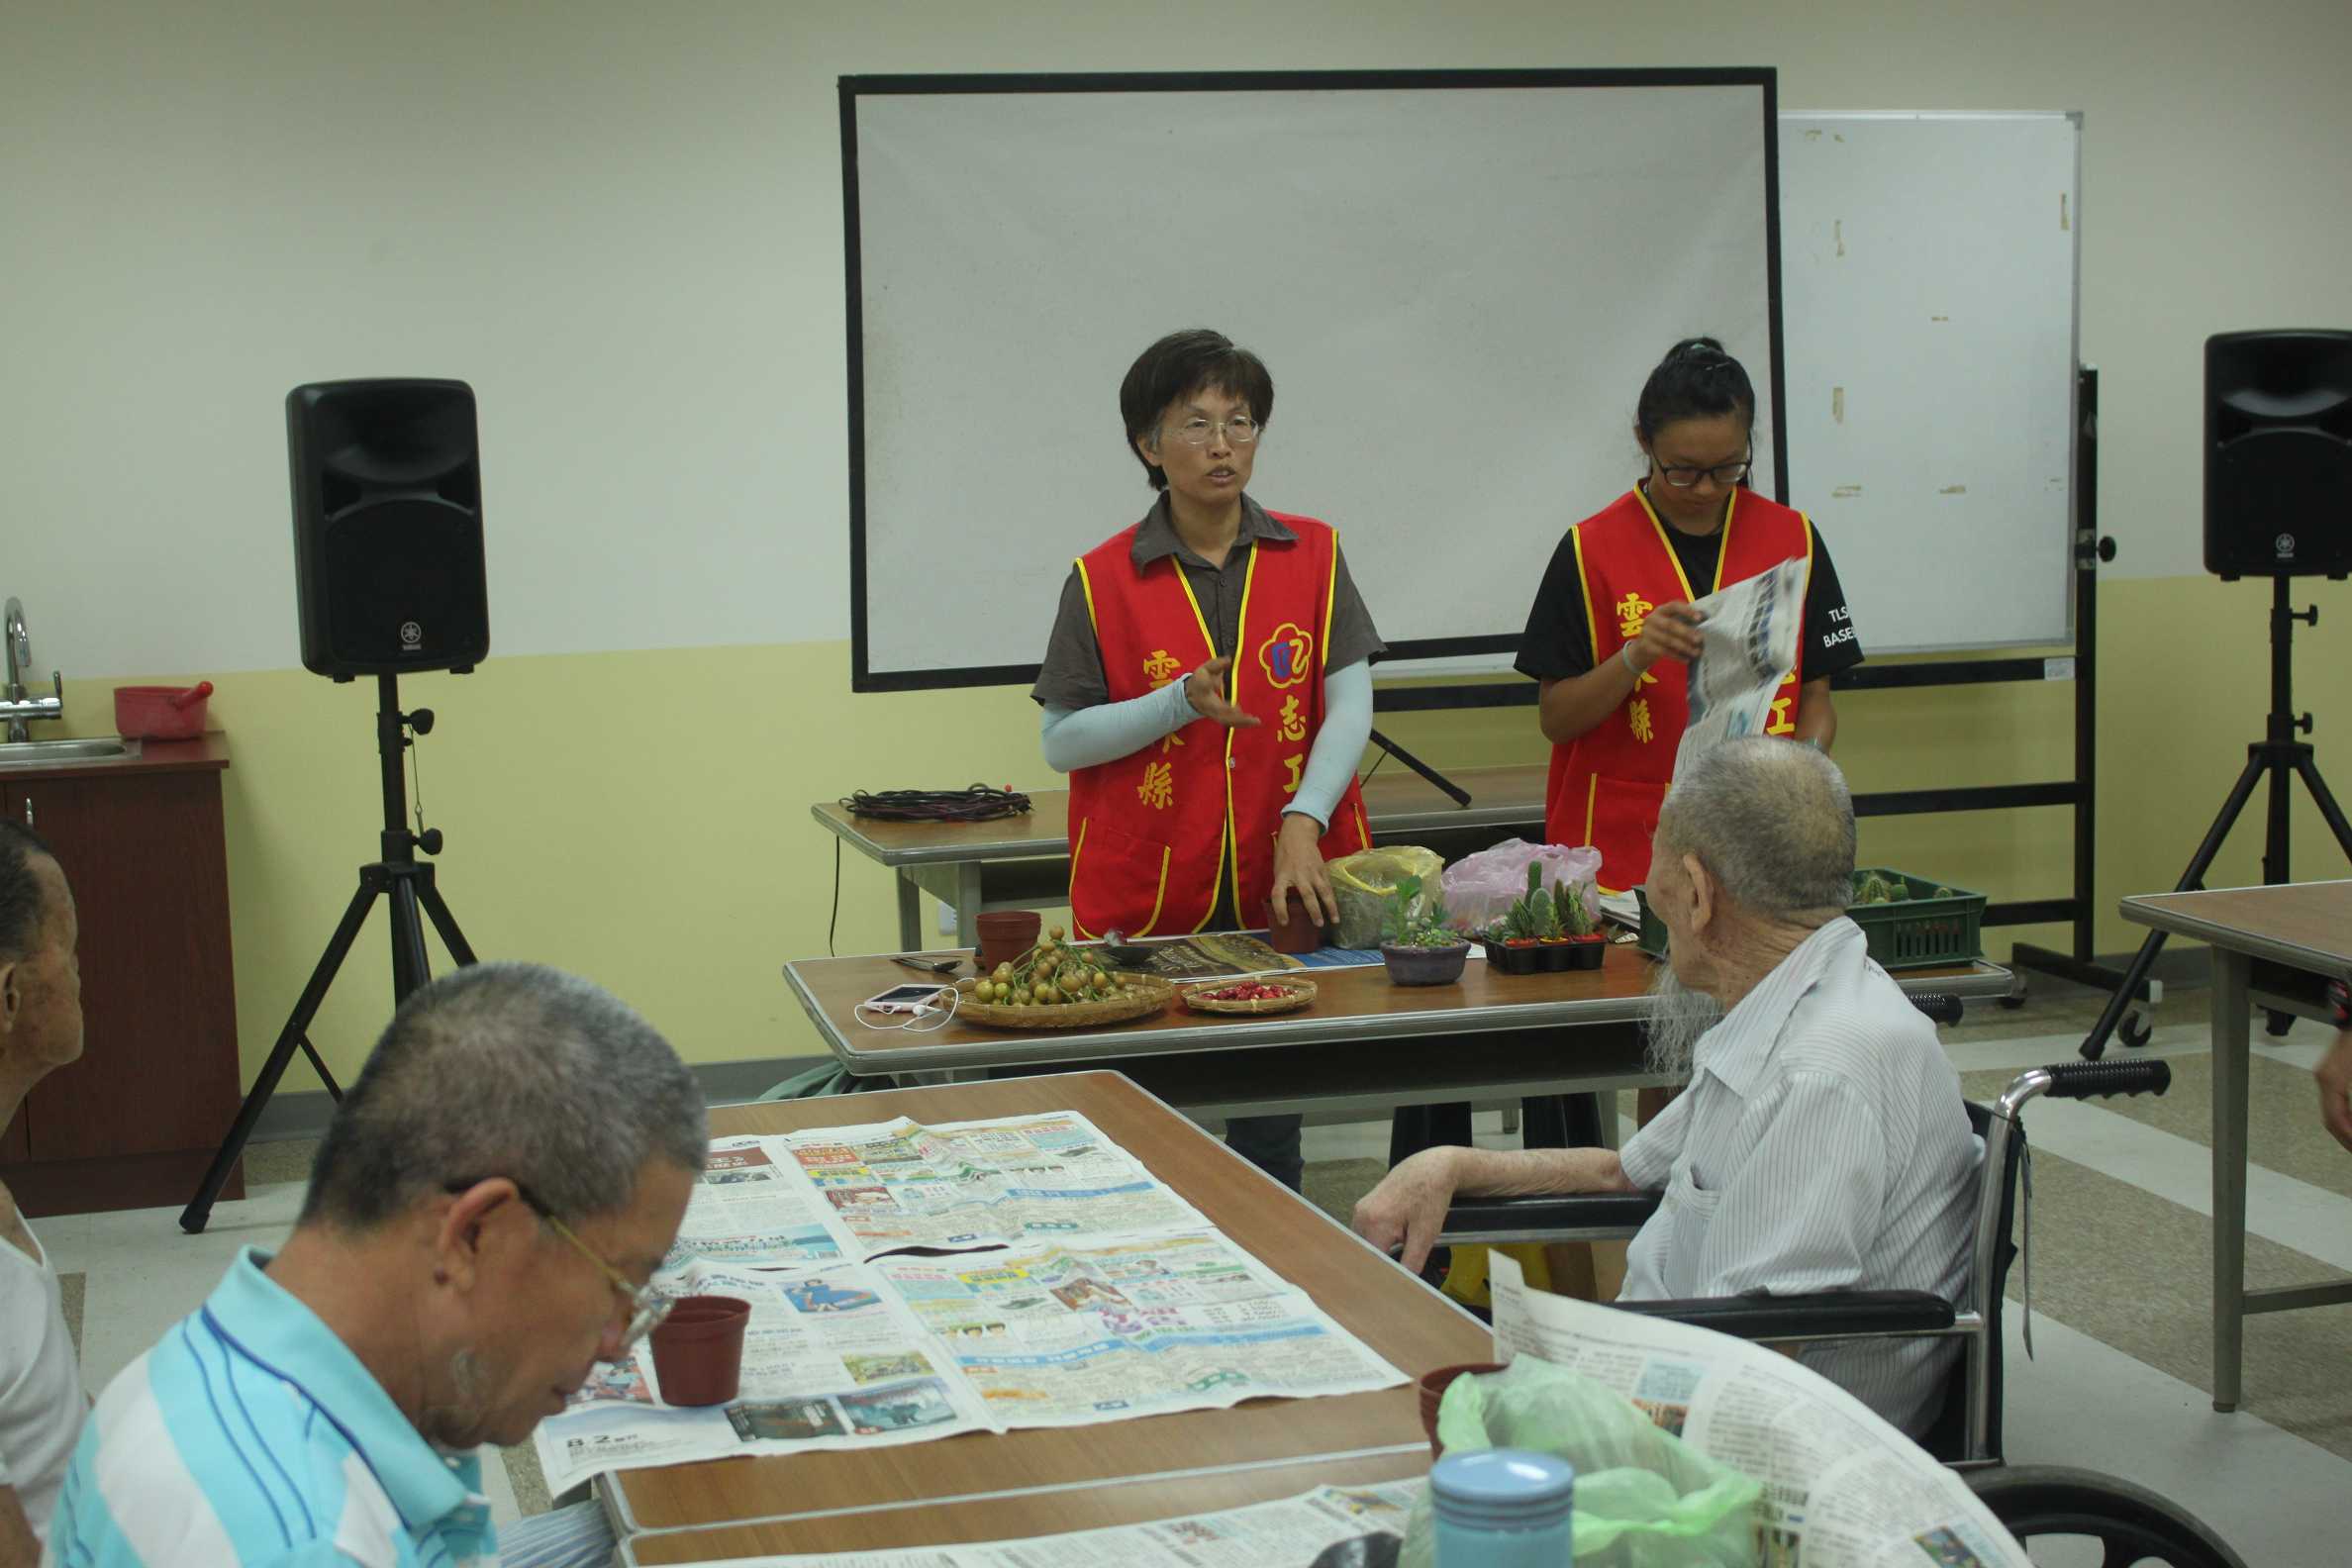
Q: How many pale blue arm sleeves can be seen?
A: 2